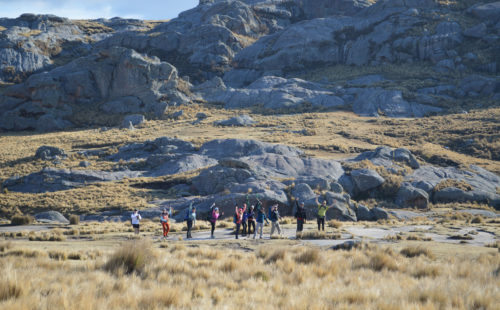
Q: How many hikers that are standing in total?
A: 11